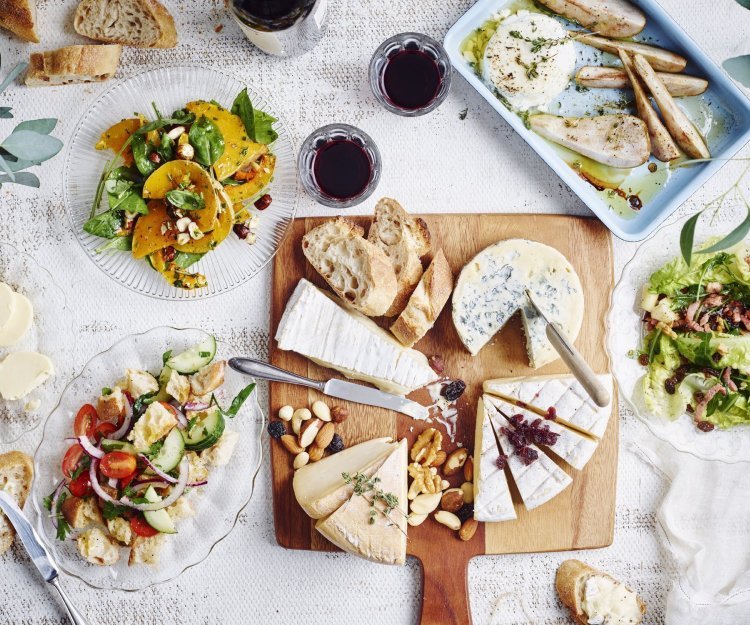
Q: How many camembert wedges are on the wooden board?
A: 4